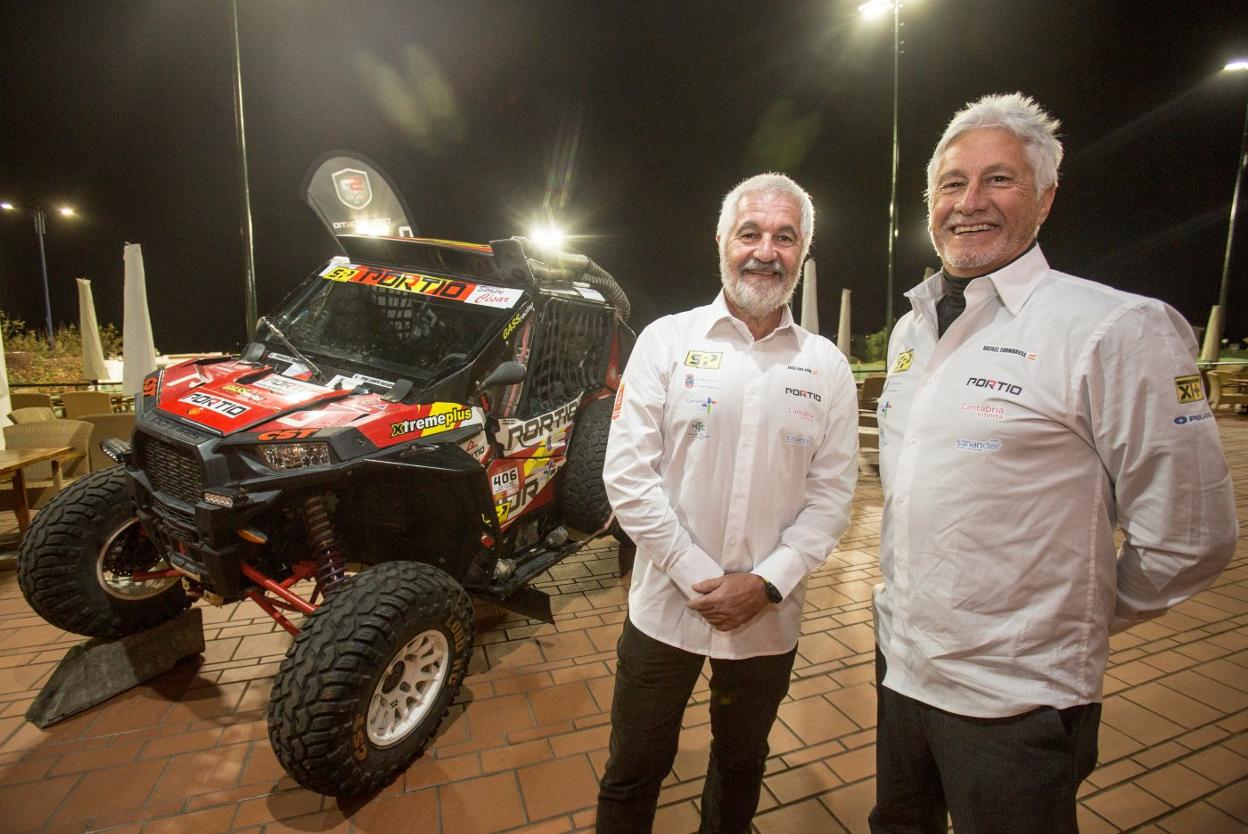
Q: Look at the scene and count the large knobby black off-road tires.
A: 3